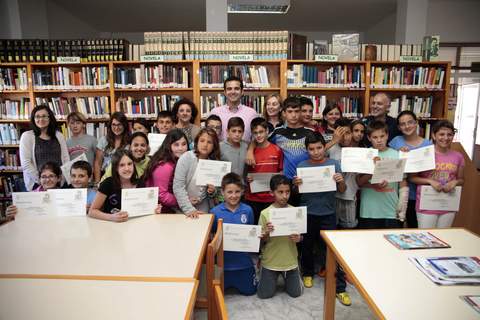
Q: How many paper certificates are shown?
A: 14